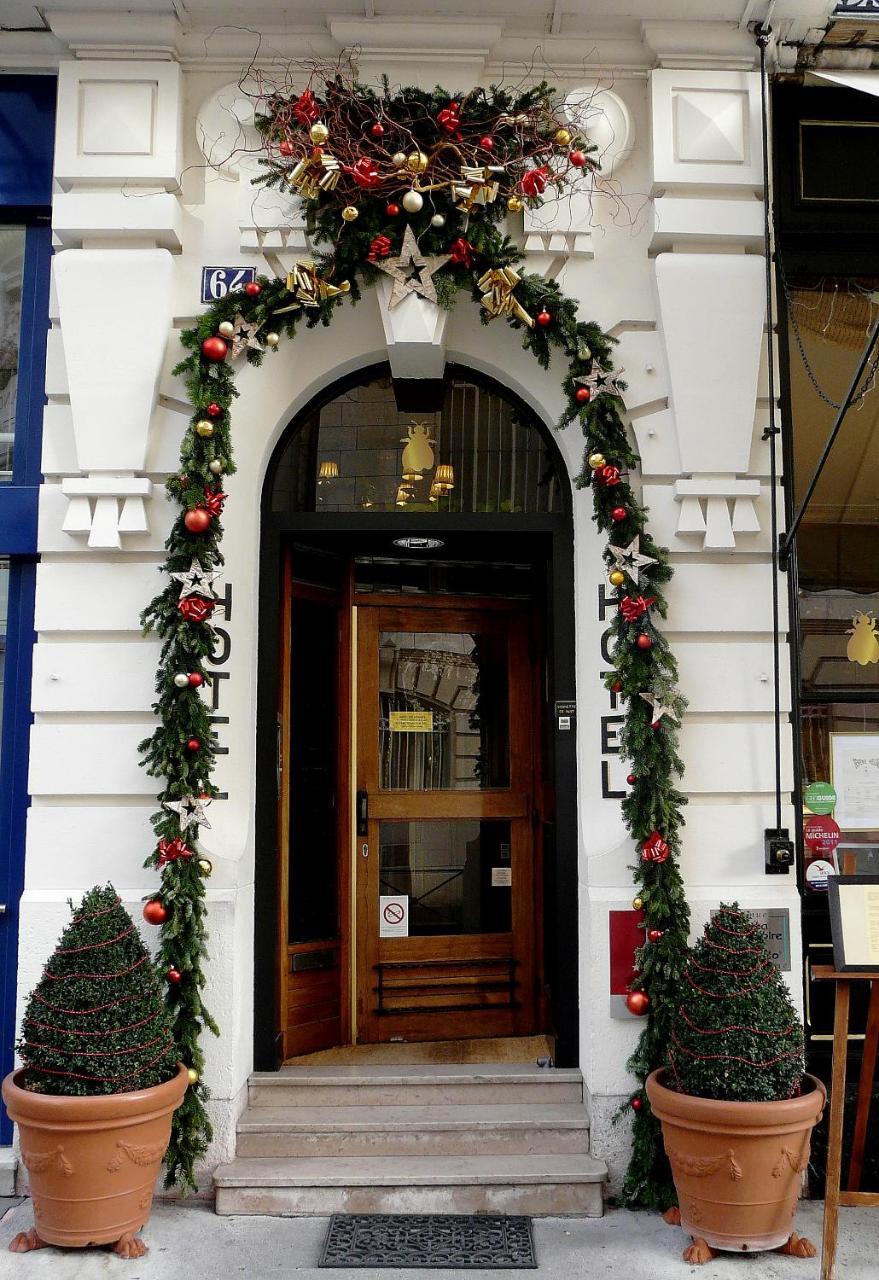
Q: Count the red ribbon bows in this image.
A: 12